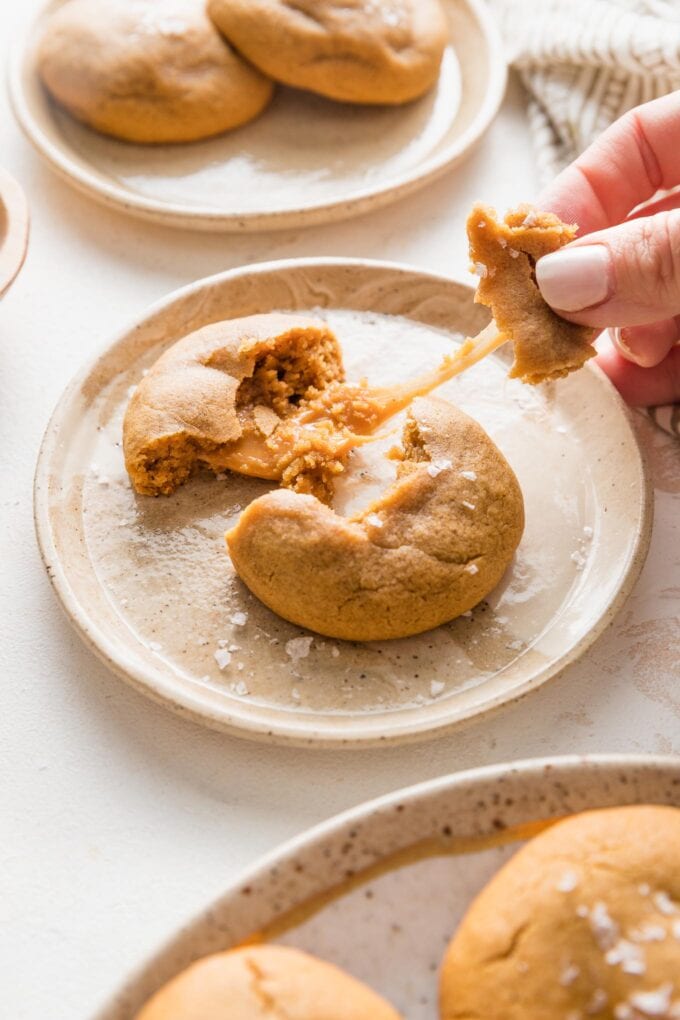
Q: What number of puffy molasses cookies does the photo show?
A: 5